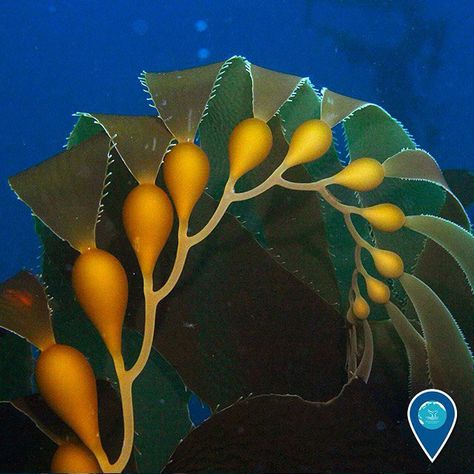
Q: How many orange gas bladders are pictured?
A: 12